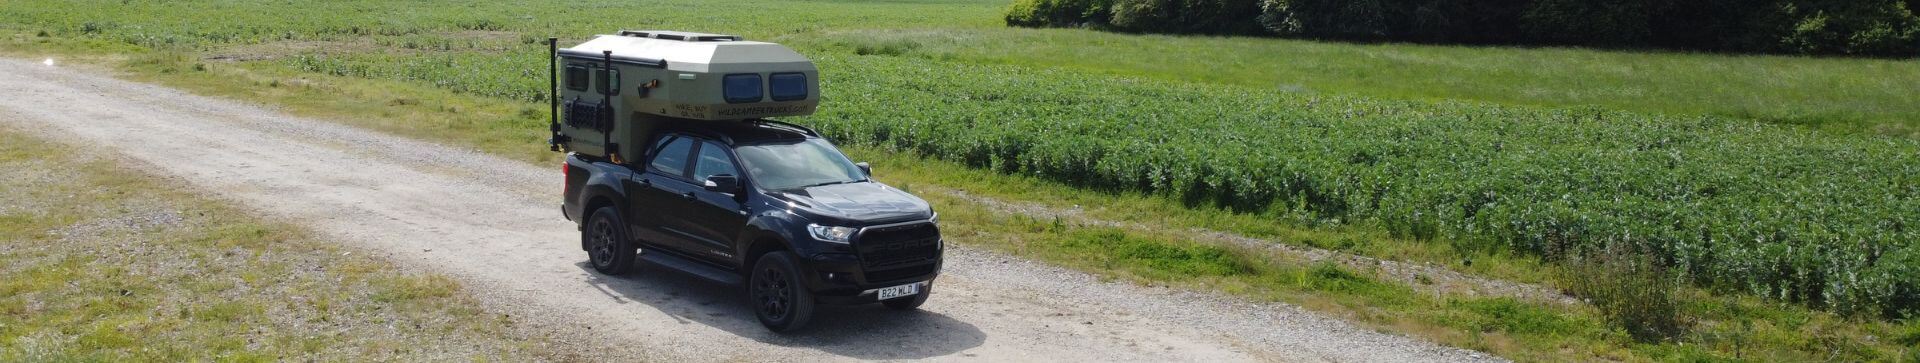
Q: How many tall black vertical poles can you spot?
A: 2